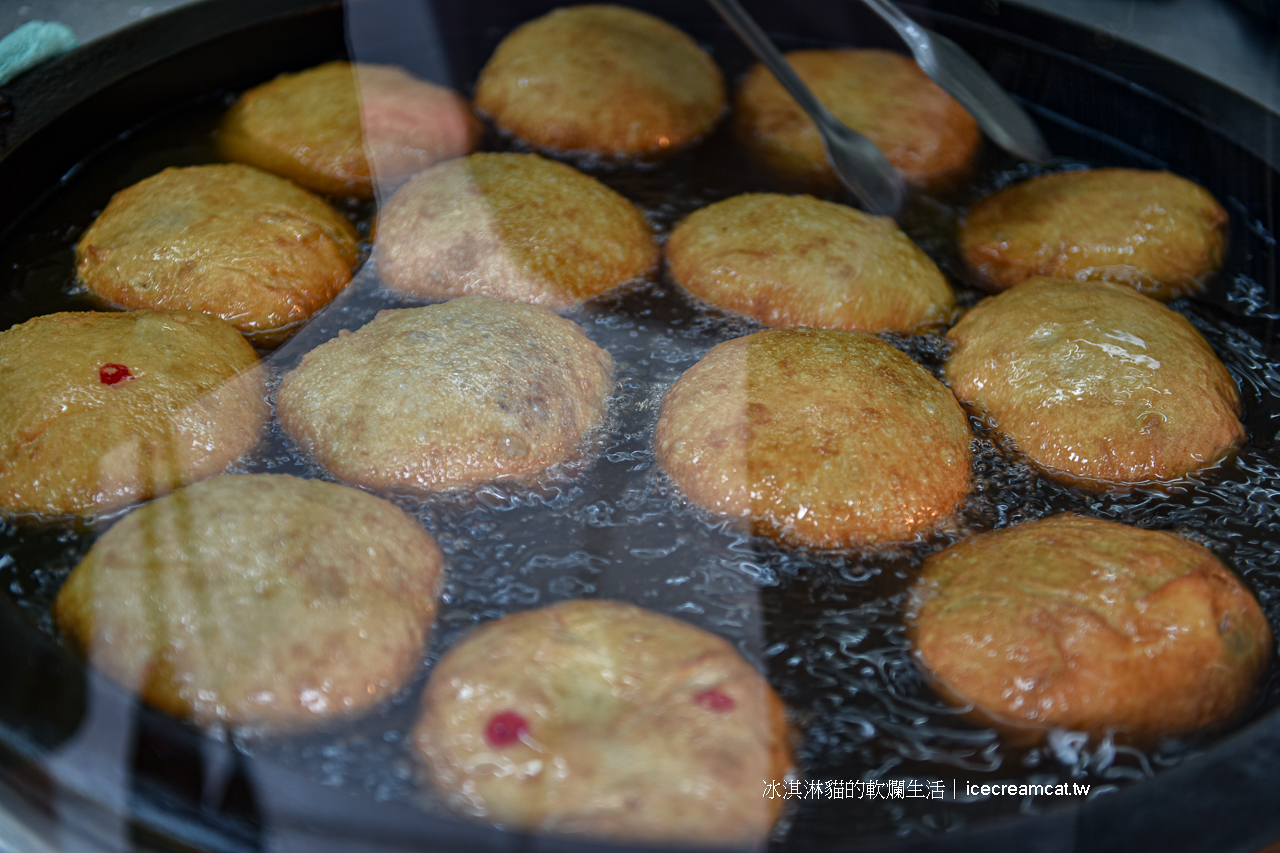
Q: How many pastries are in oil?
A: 14